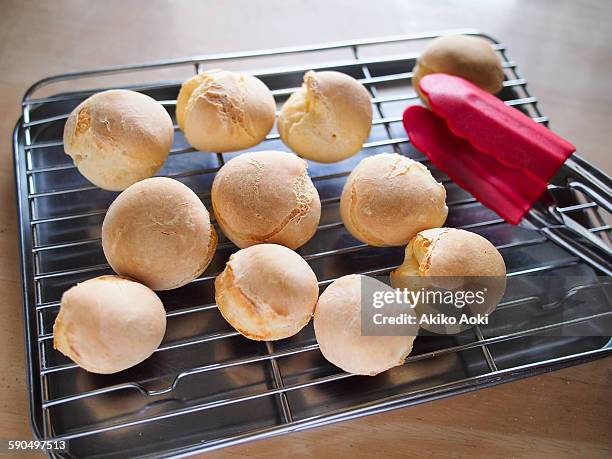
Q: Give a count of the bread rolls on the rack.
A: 11